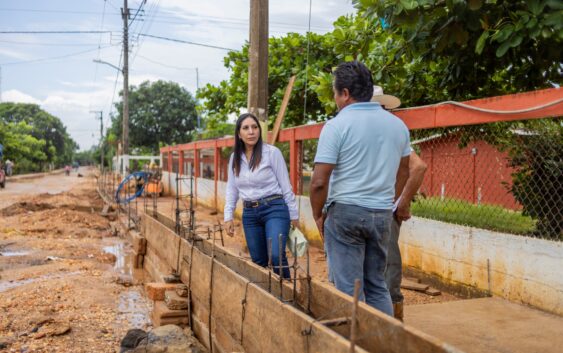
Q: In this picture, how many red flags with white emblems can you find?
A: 0